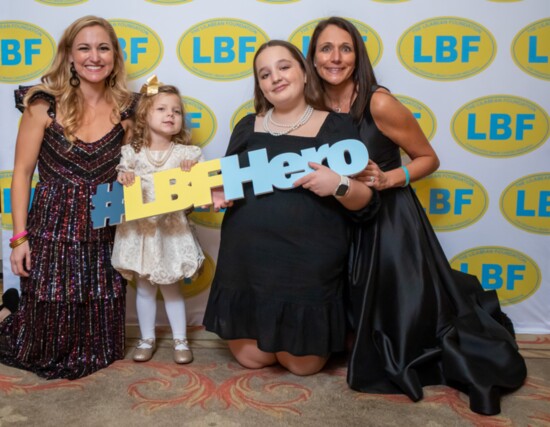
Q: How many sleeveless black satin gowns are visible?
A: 1